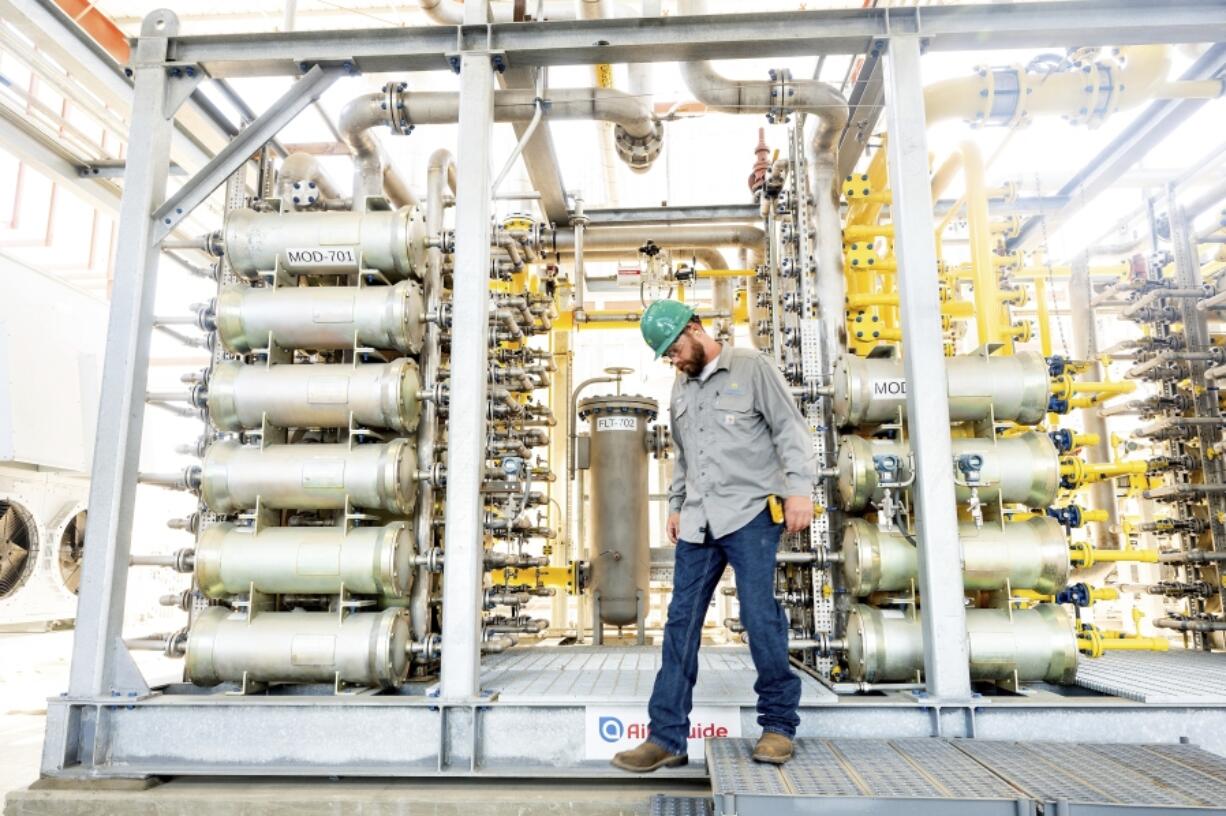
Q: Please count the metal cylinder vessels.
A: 11